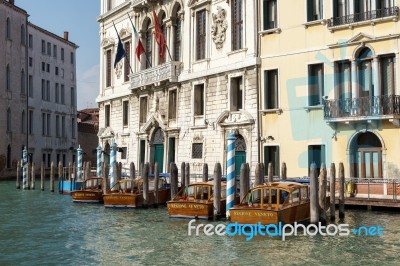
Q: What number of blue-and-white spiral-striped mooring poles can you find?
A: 5